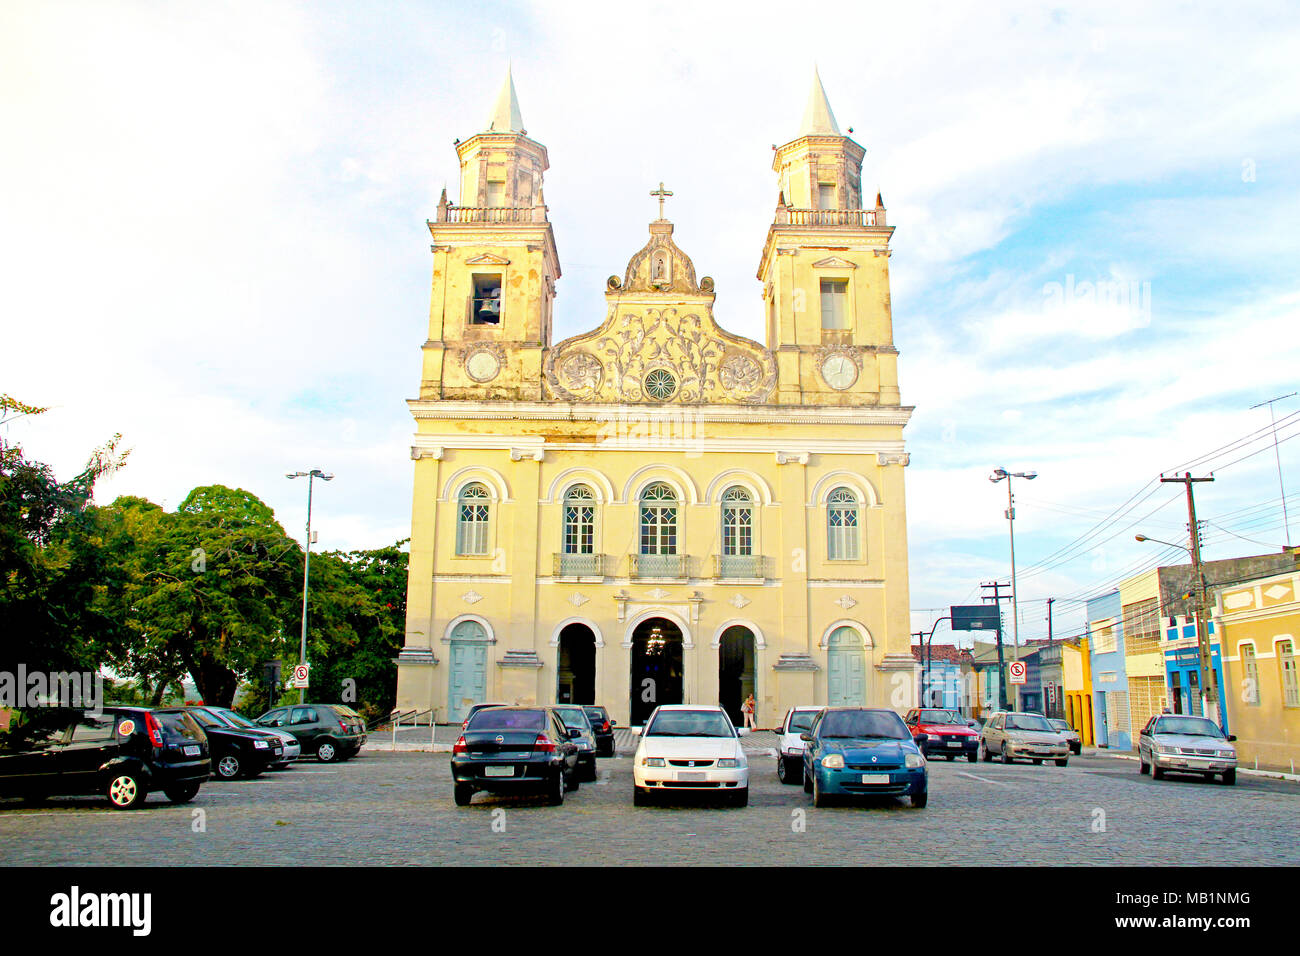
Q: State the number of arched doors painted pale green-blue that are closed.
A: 2